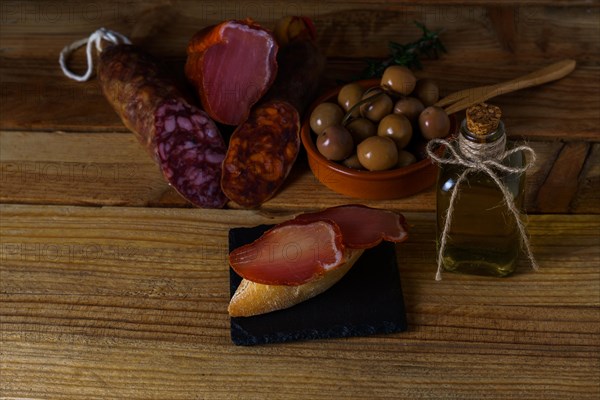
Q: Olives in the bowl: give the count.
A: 13